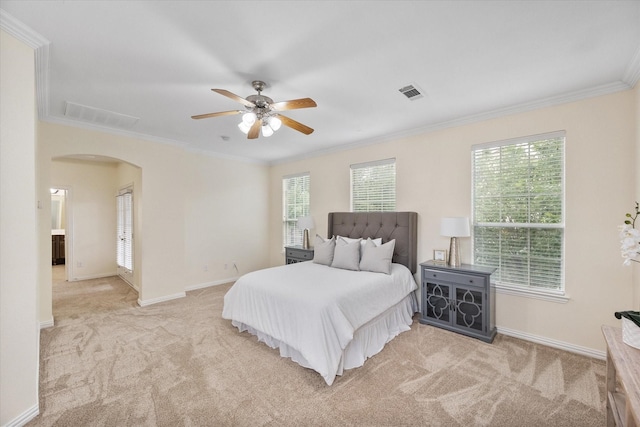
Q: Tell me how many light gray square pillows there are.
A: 3